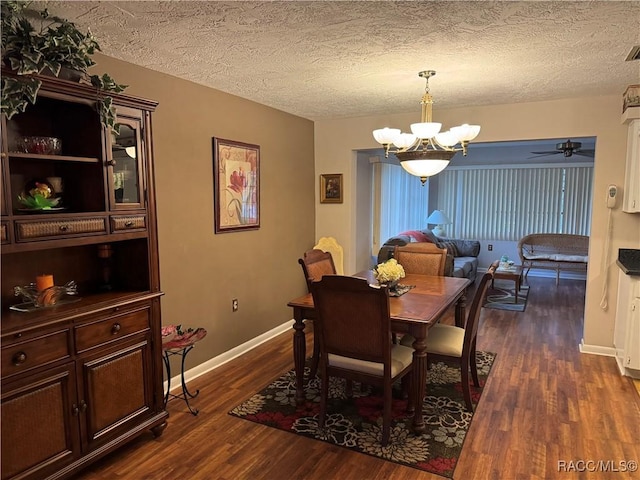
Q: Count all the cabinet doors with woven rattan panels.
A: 2